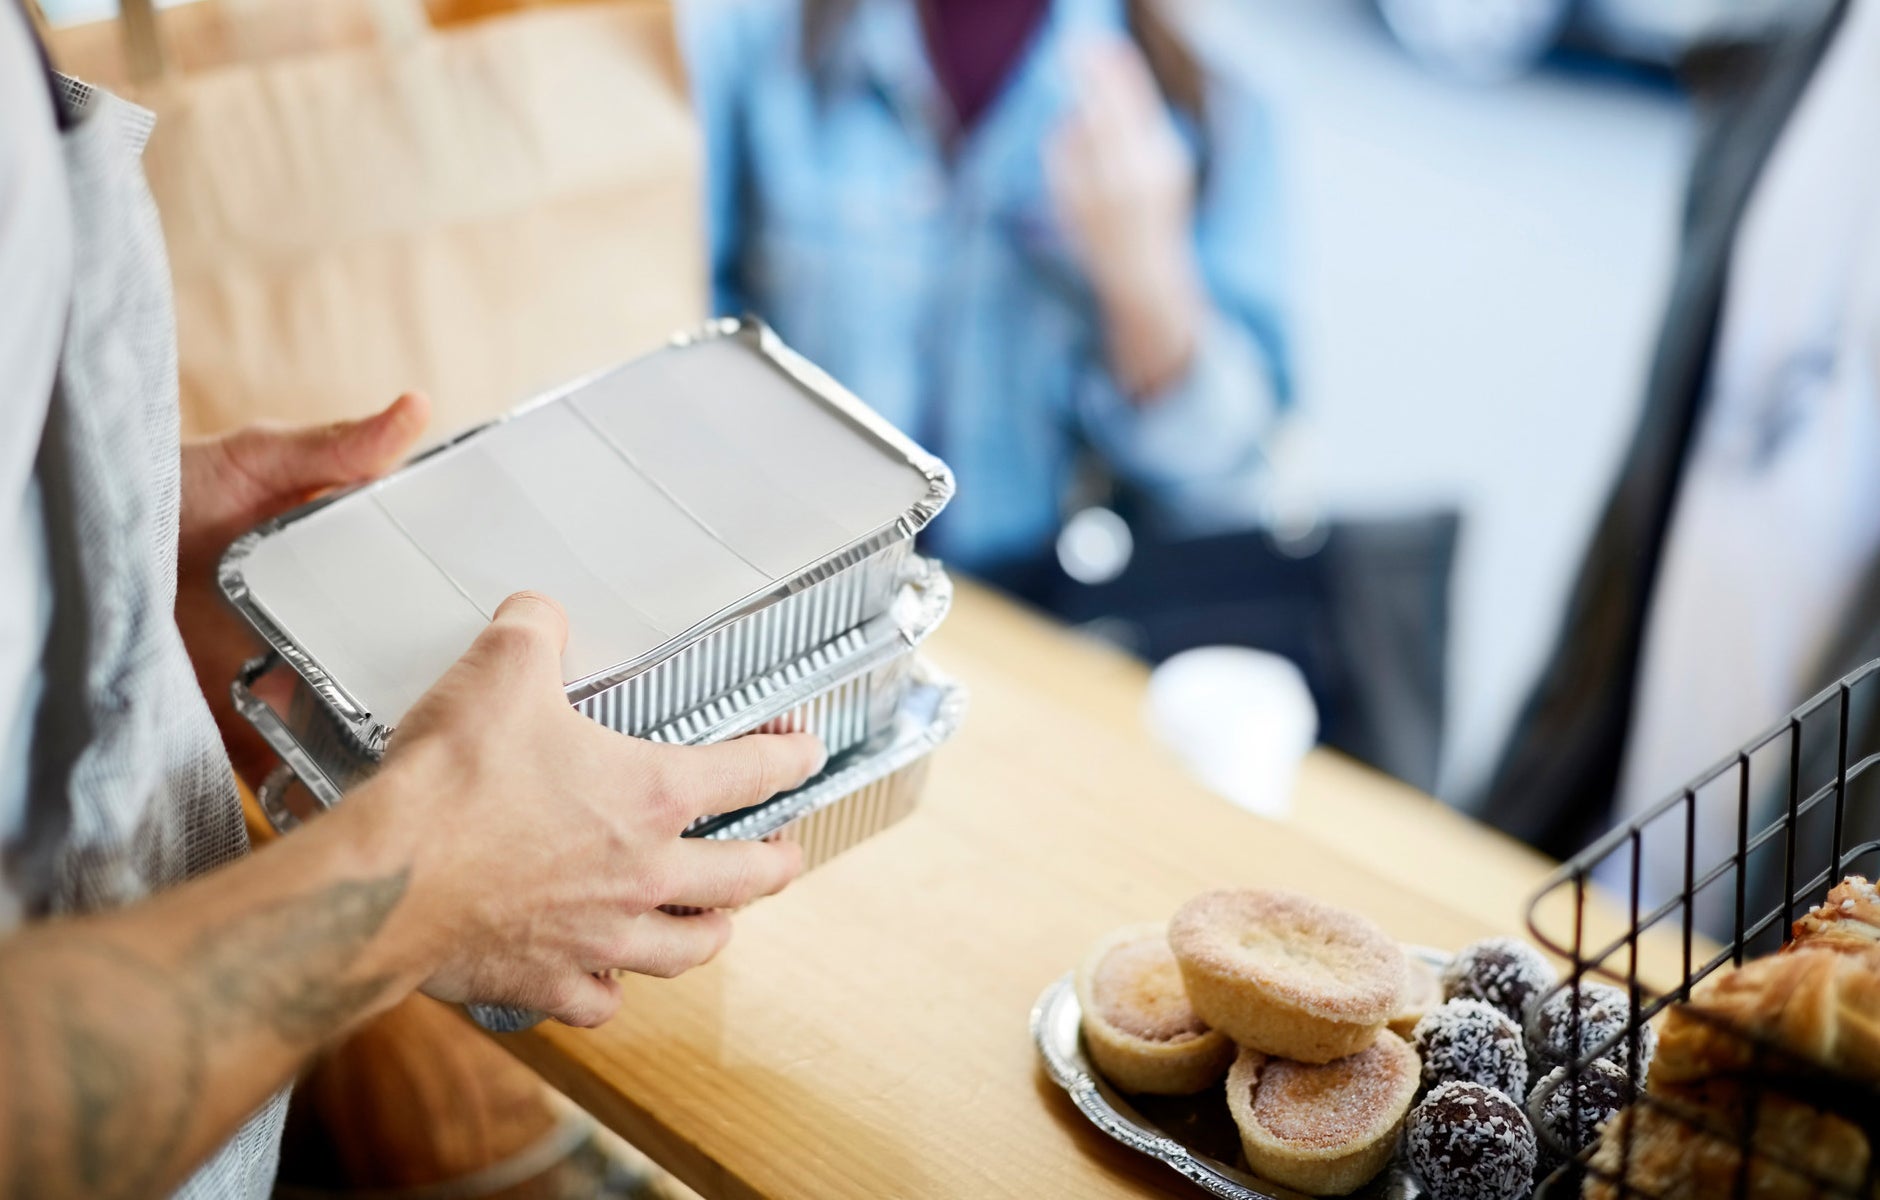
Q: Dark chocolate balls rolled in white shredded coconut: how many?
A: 5